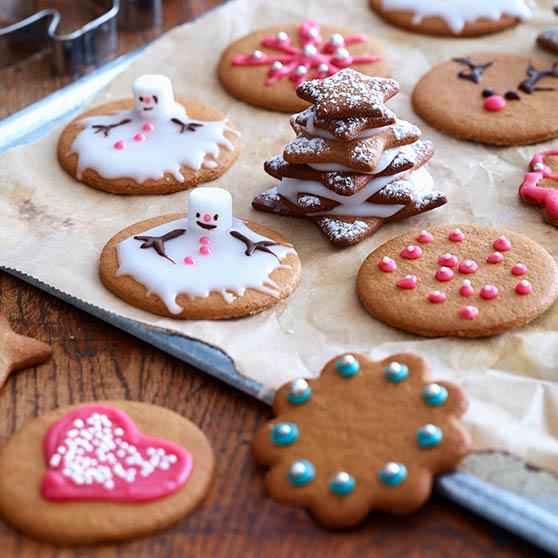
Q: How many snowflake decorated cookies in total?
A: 1